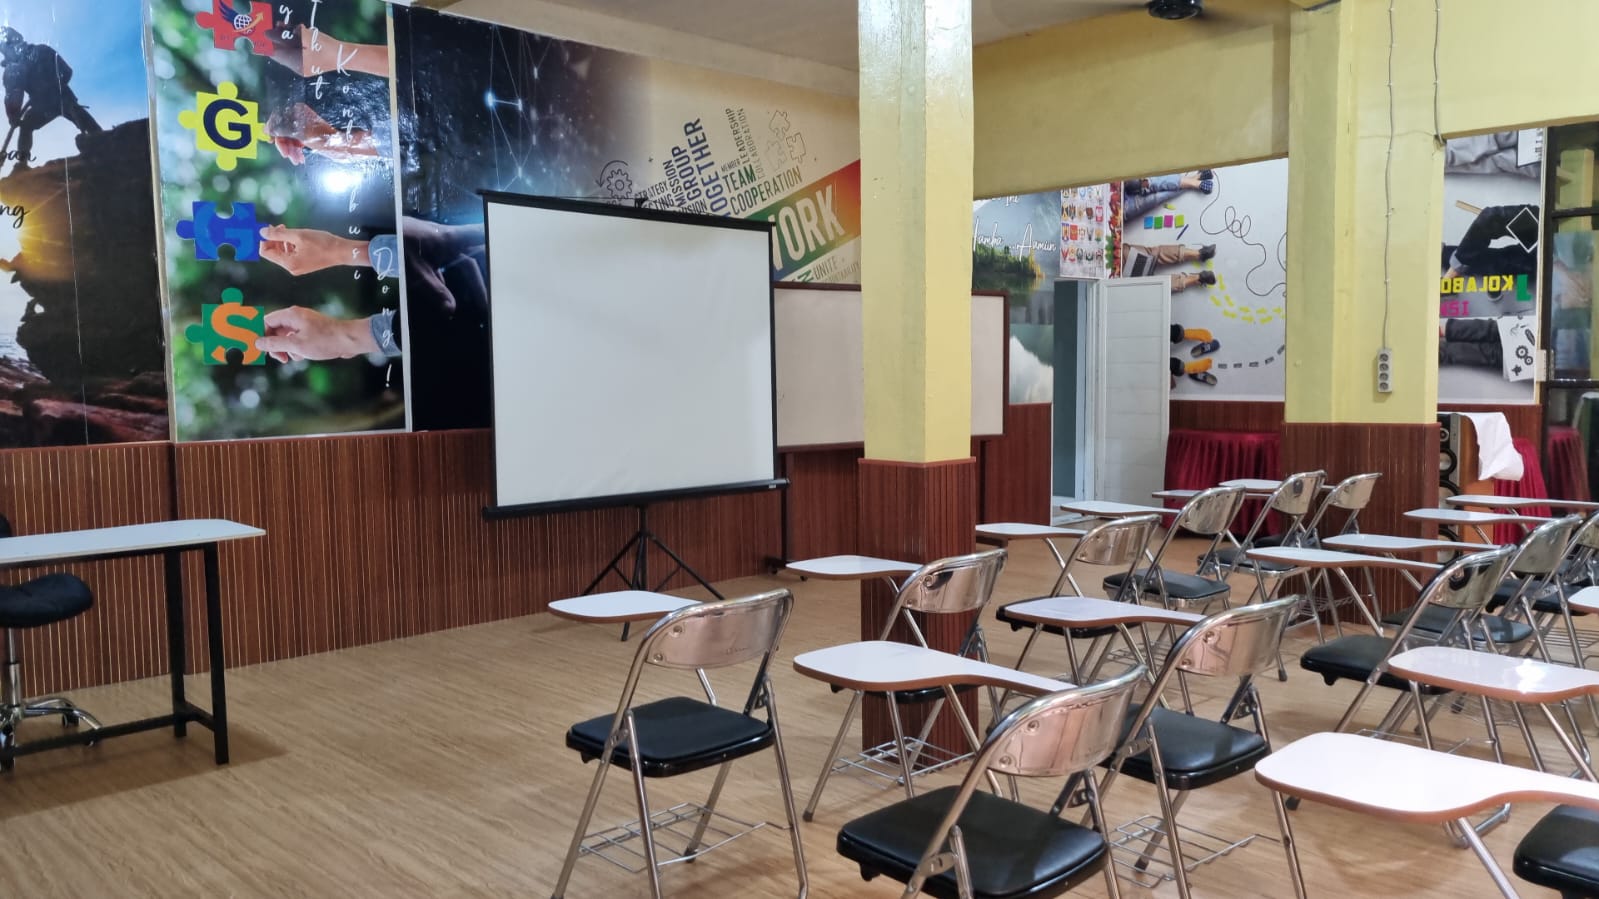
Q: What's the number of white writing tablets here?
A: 15